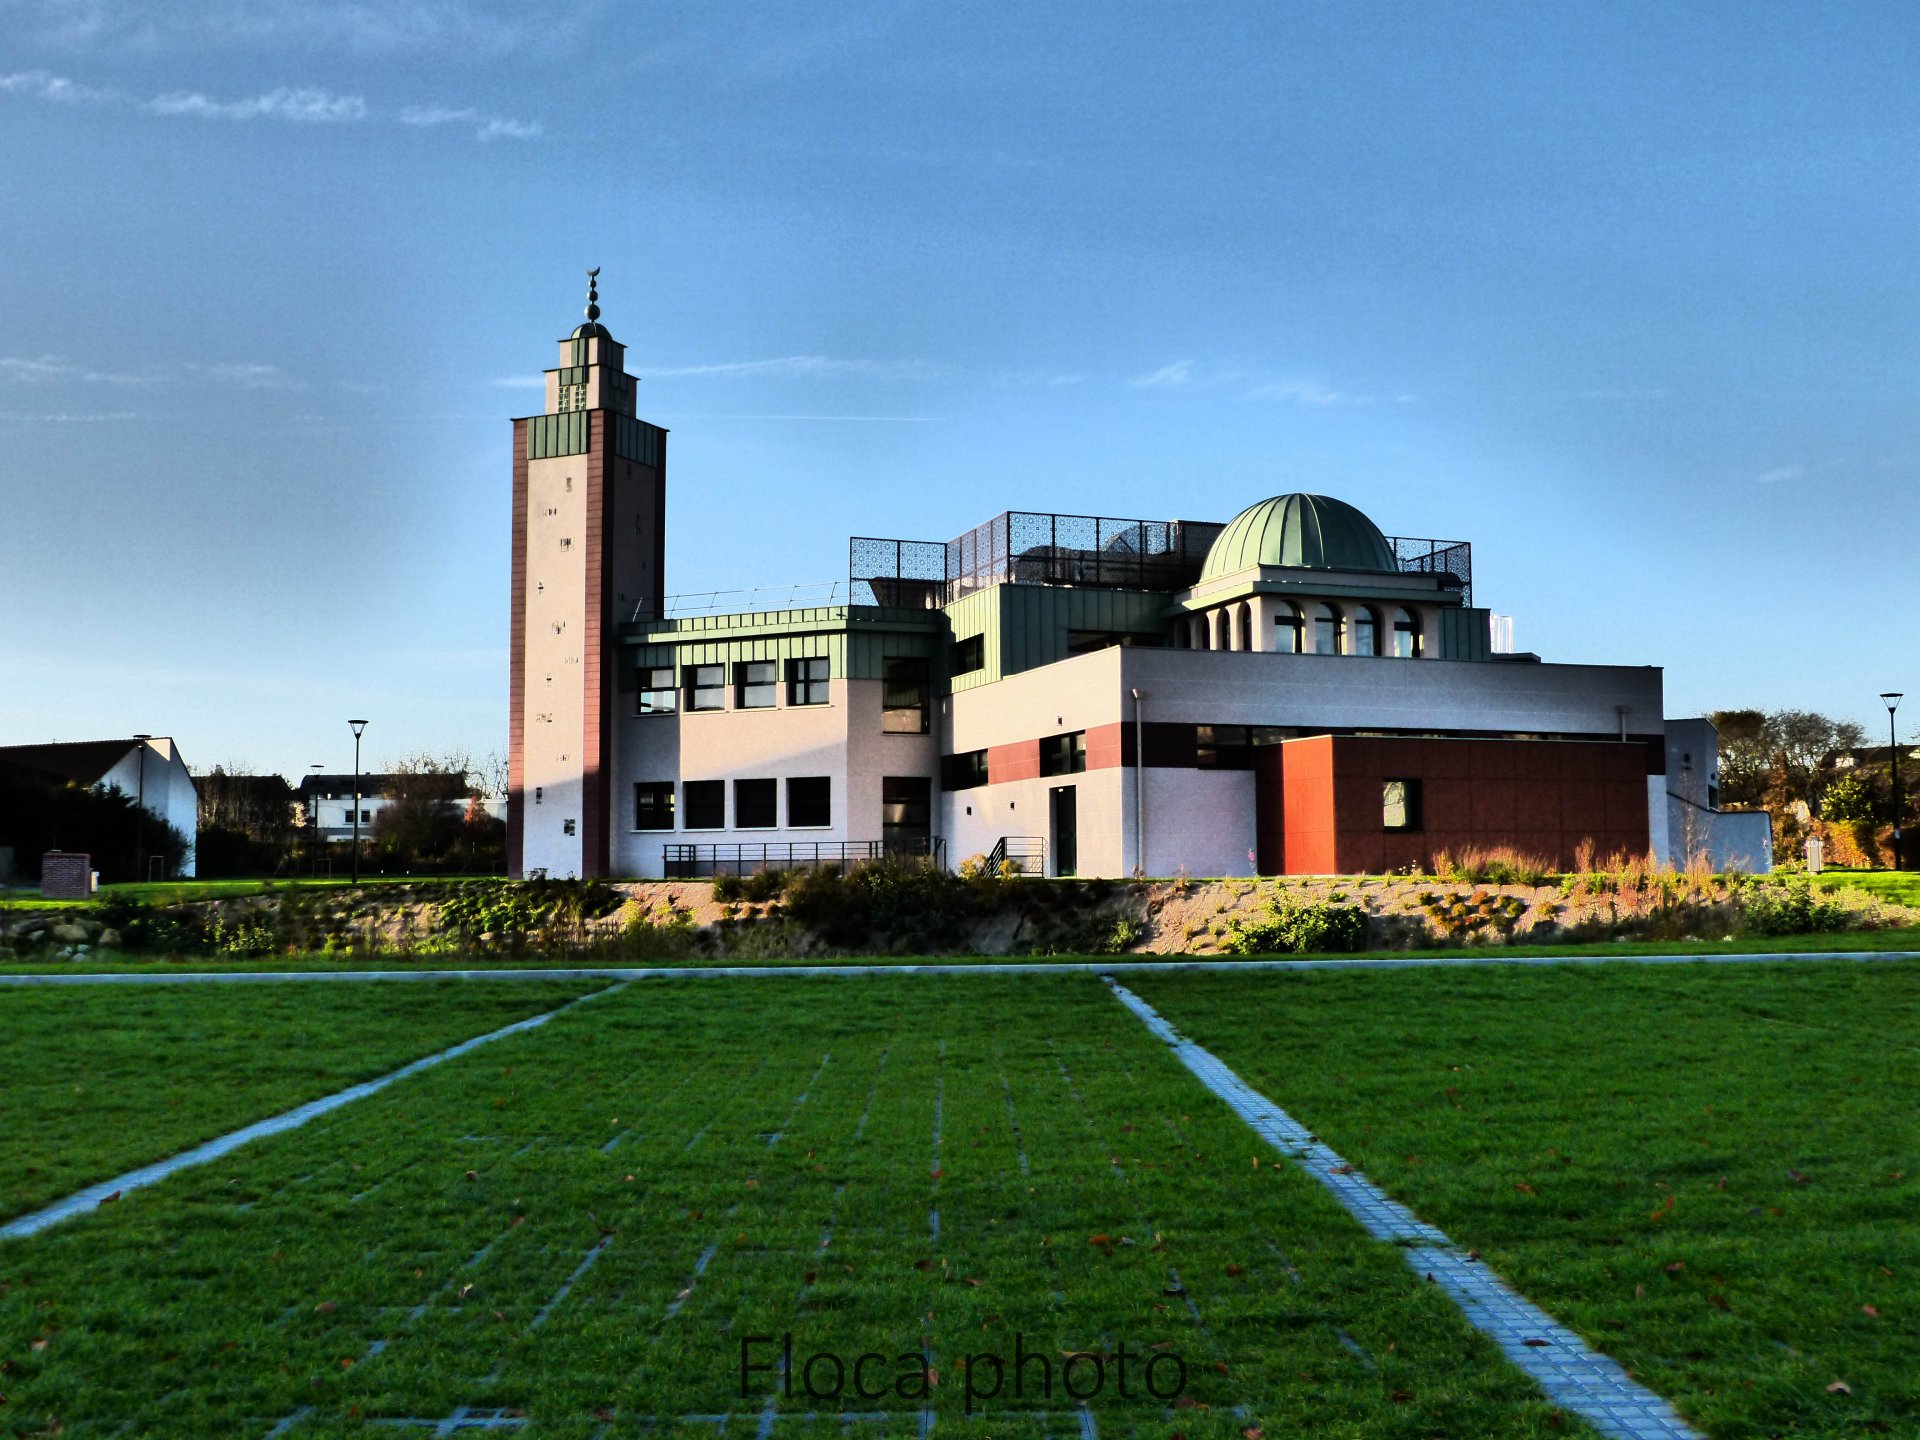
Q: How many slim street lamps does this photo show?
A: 4